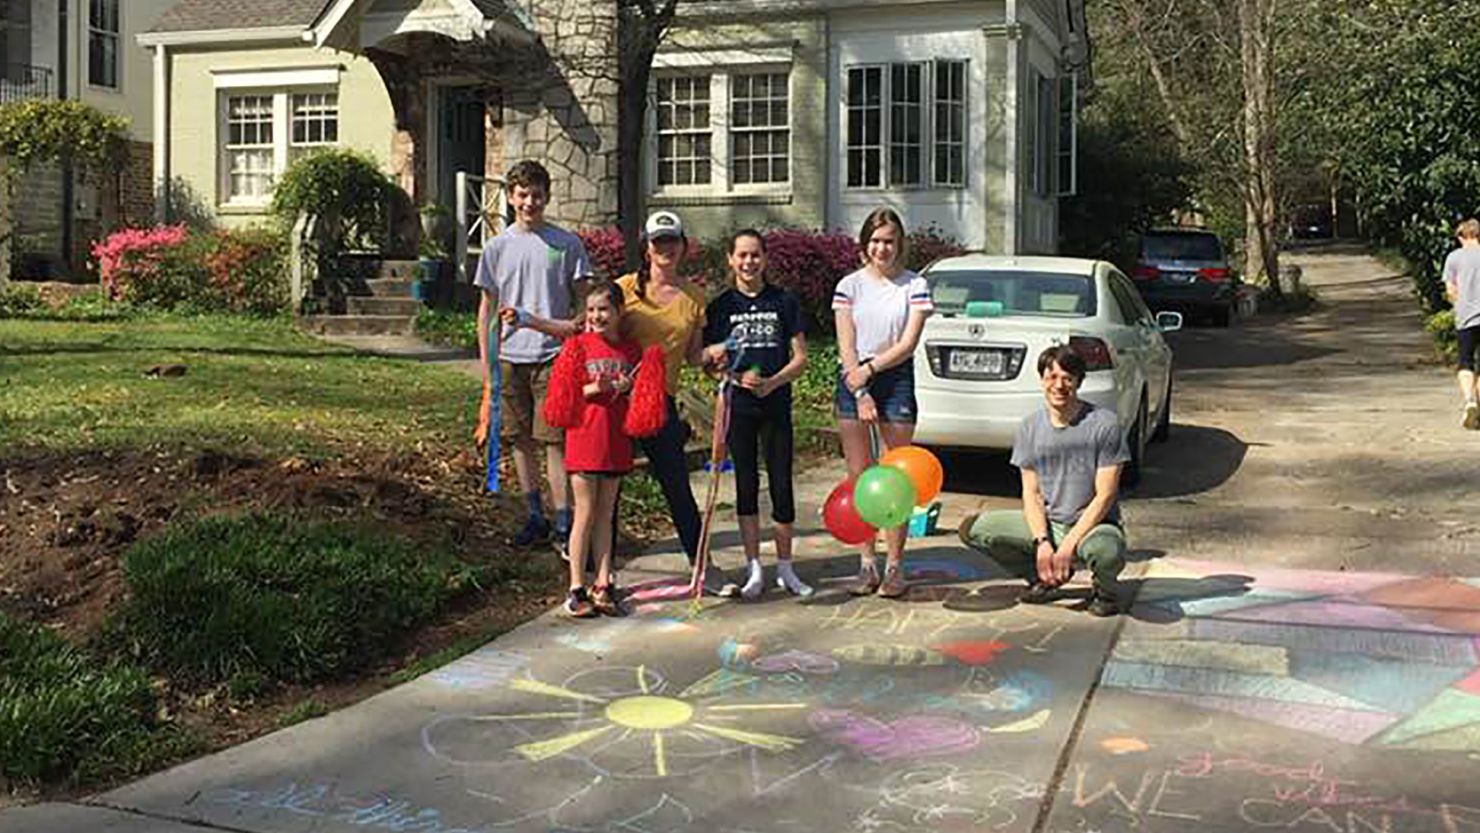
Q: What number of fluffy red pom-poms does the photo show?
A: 2